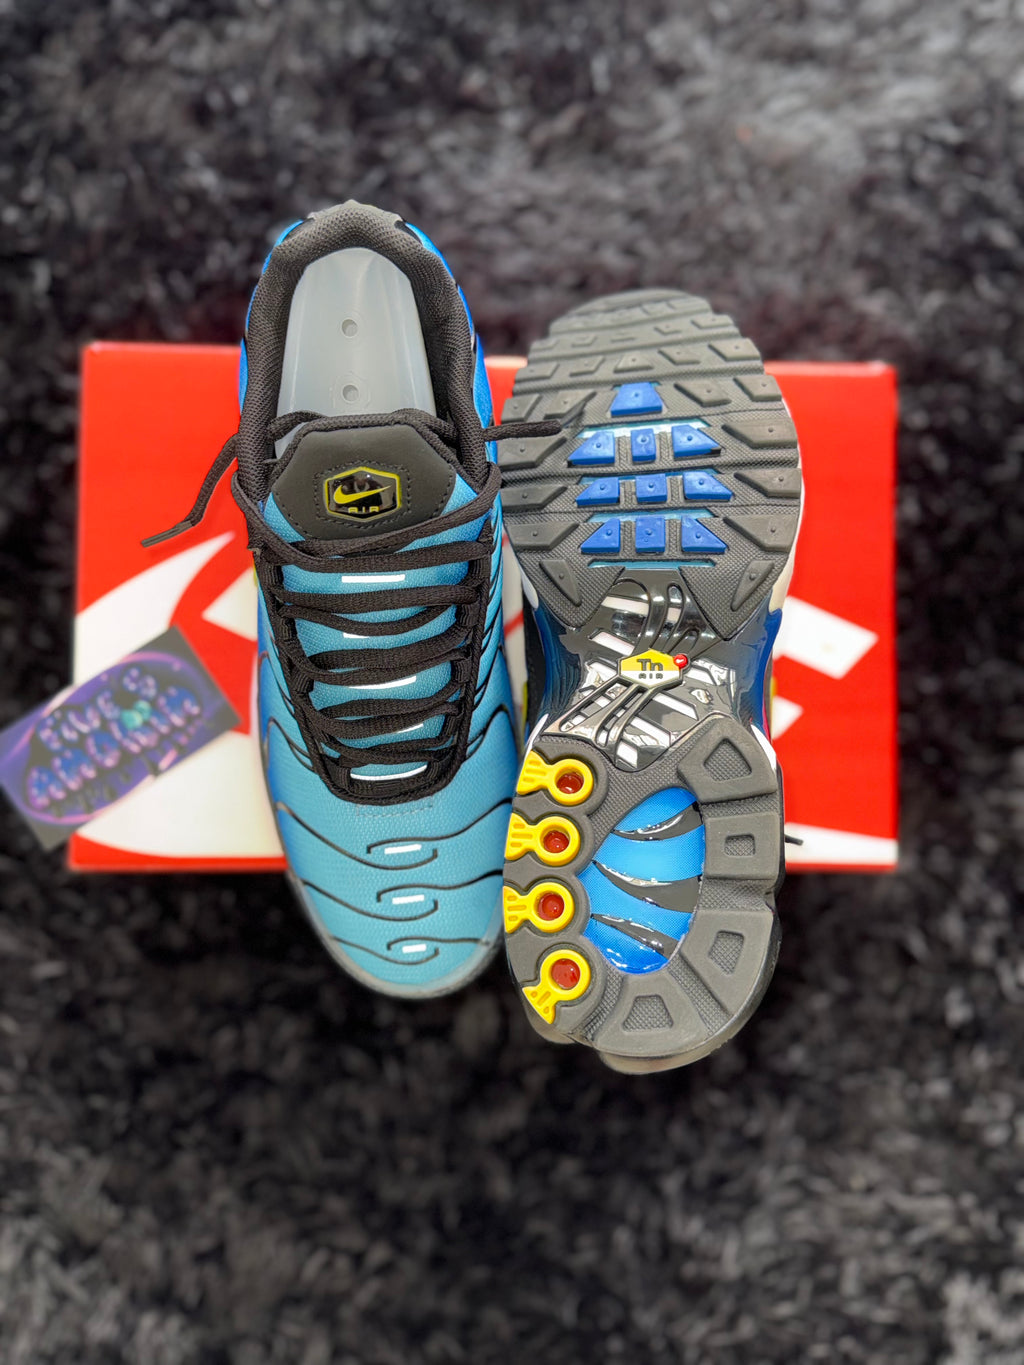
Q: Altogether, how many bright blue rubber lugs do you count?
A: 10